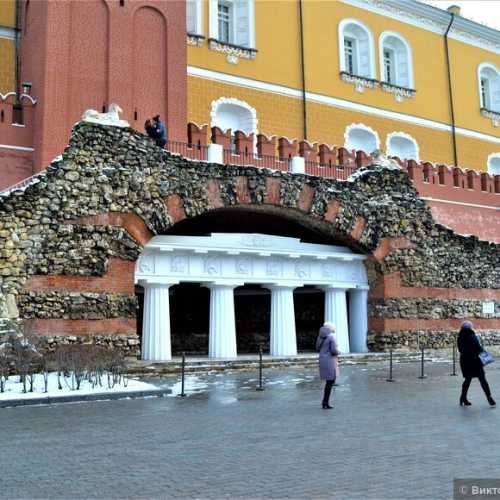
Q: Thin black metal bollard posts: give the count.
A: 5